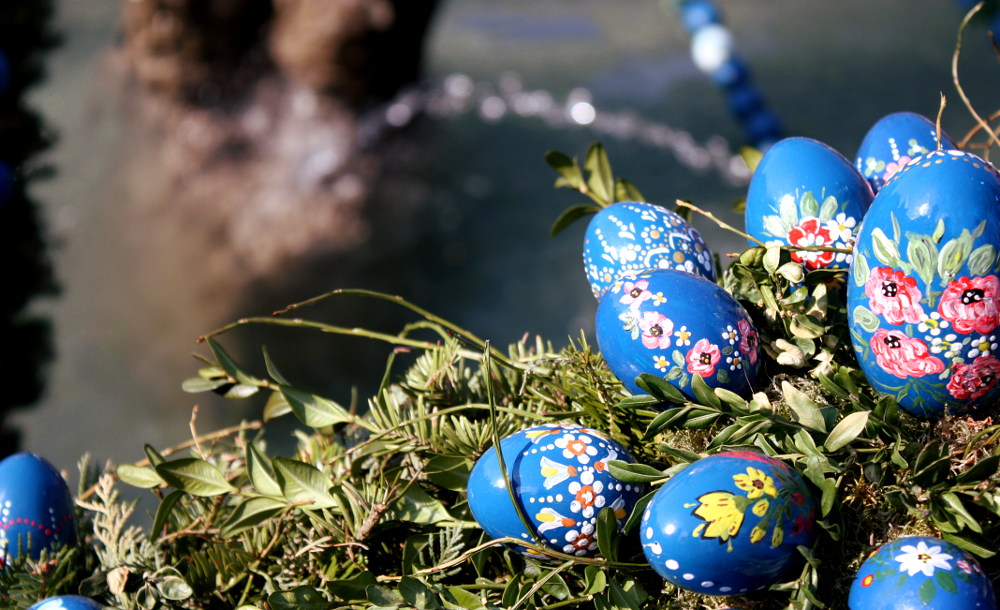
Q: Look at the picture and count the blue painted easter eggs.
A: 10